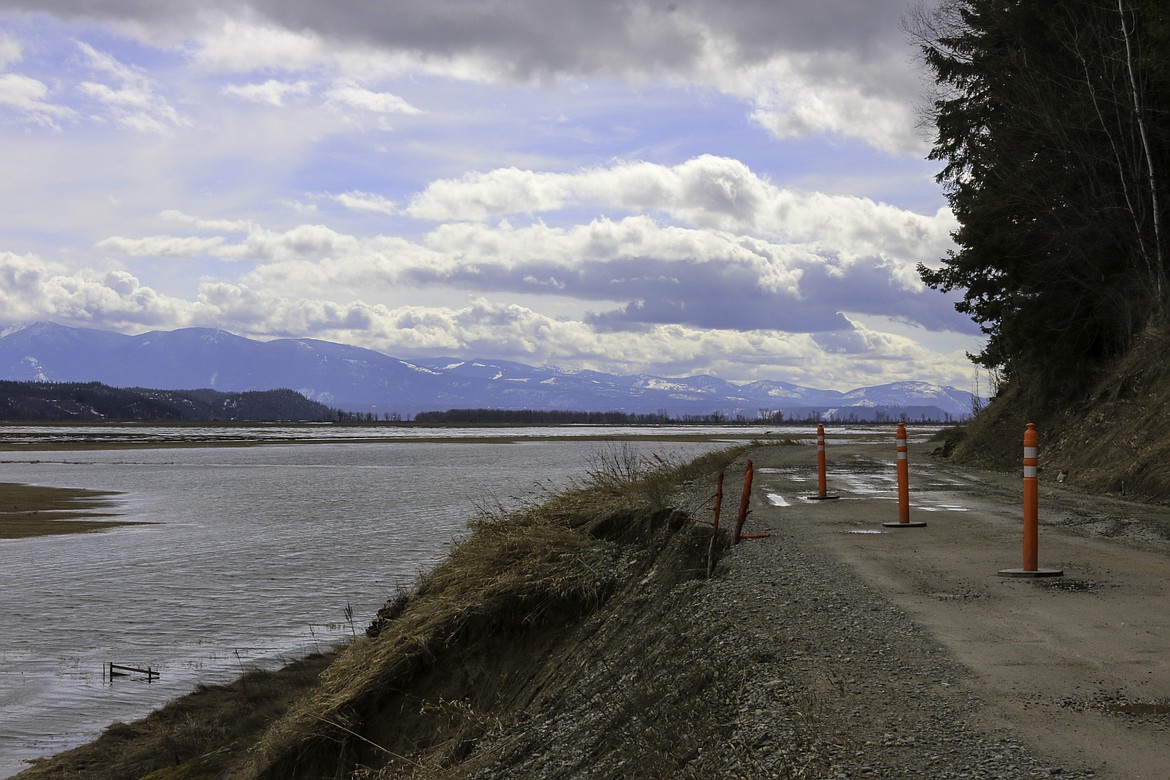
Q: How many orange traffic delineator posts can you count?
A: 3